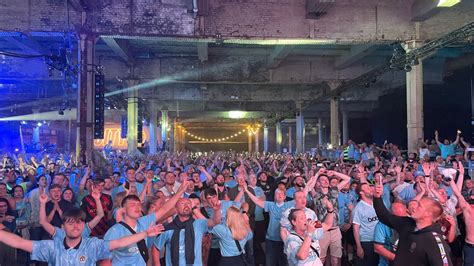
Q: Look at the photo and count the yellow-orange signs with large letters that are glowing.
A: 1